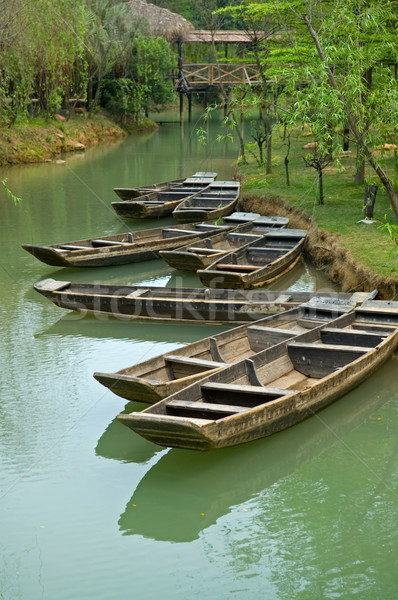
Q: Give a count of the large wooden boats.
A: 9